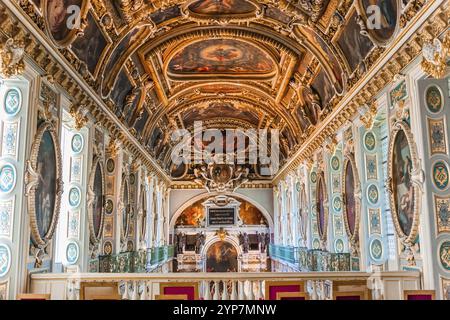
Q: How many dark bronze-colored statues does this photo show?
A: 4